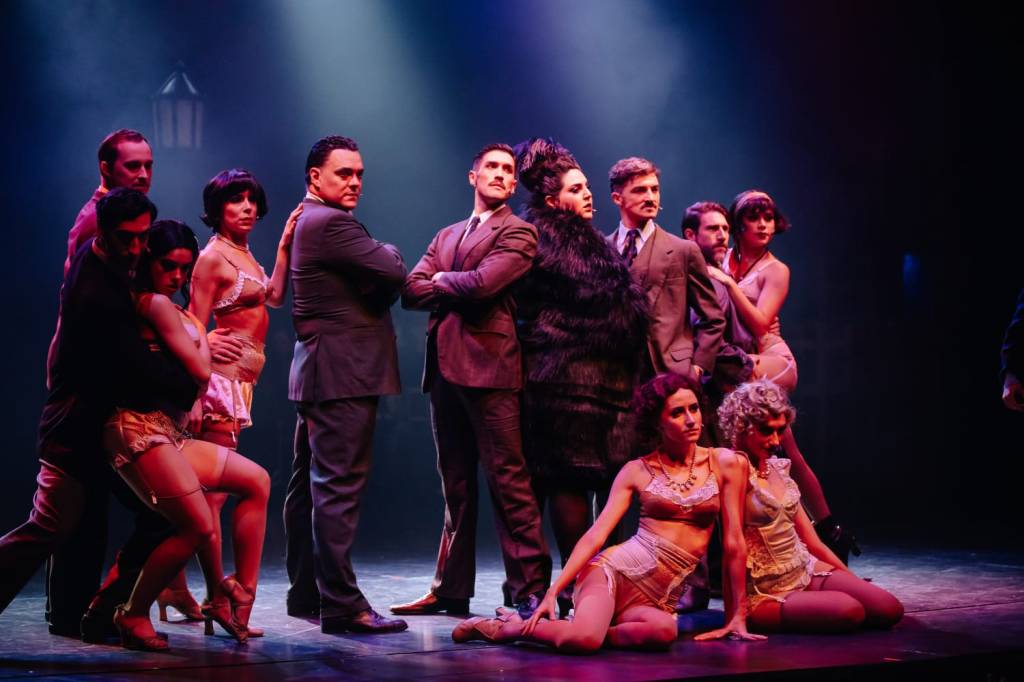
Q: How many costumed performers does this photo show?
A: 12